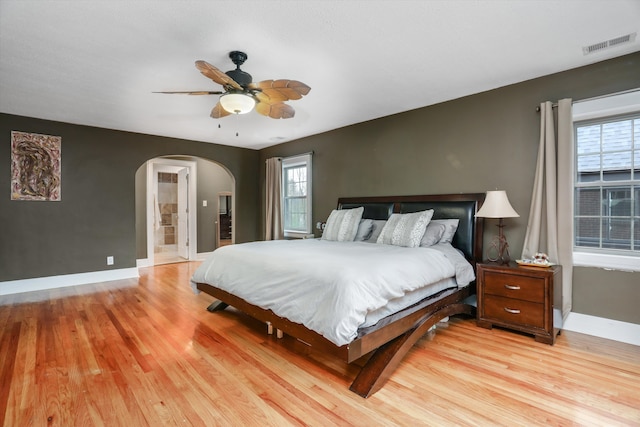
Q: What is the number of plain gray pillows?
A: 4